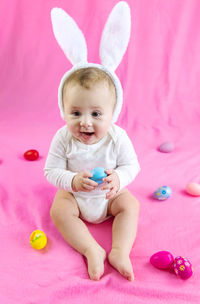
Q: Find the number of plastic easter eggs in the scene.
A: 8